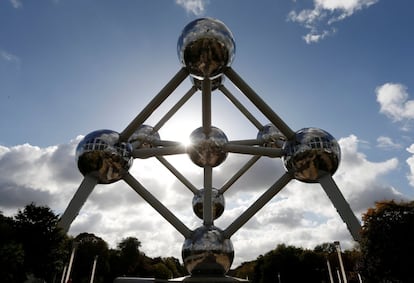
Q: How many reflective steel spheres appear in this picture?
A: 9